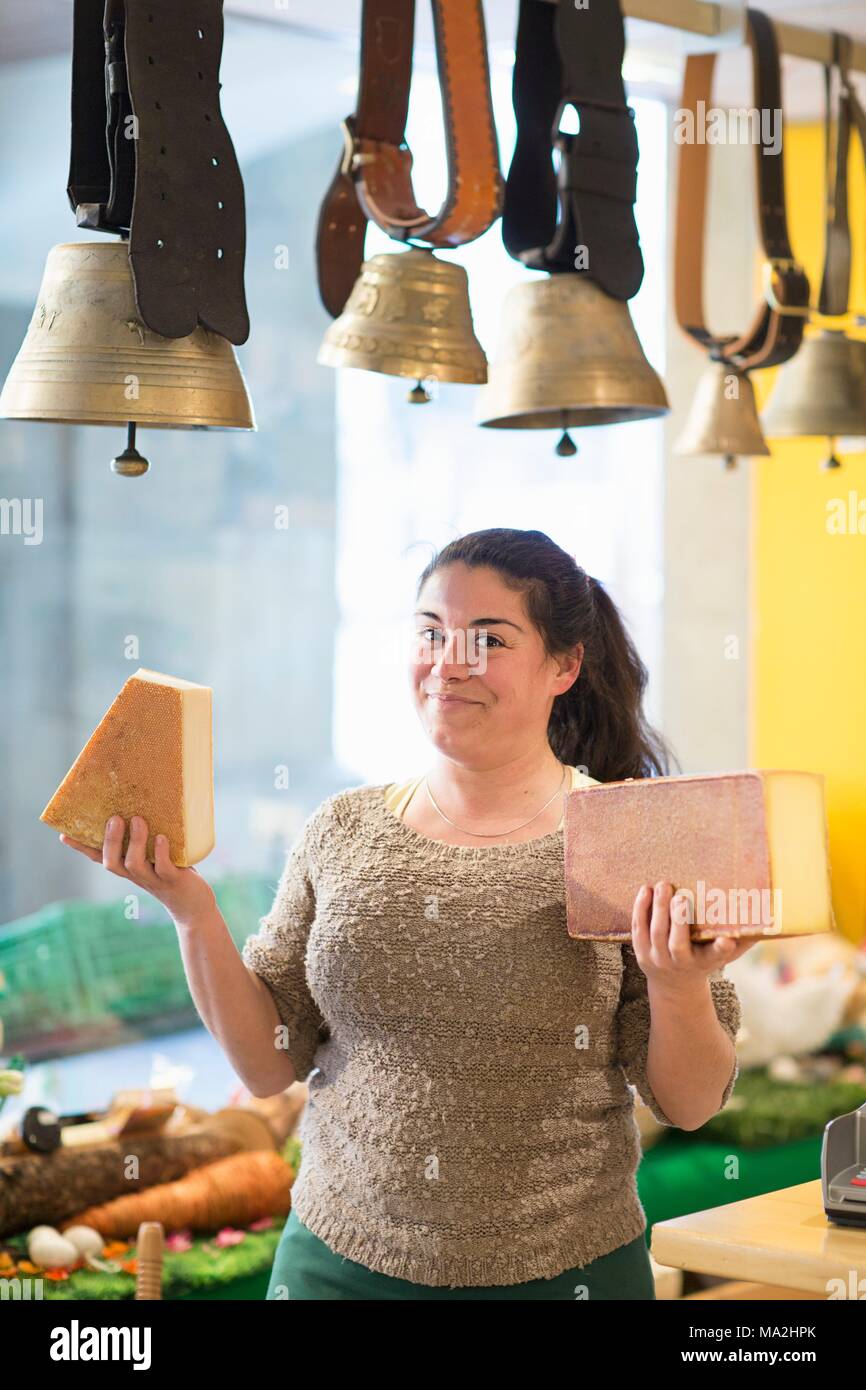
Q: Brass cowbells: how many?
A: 5